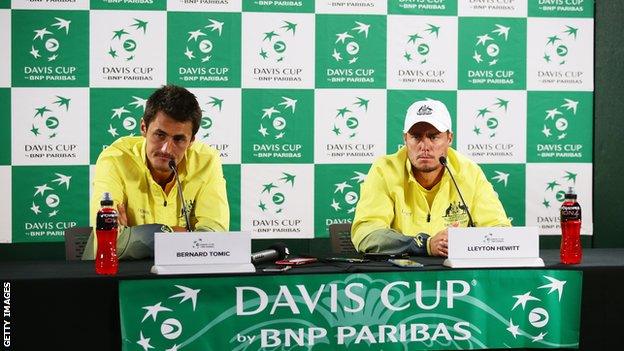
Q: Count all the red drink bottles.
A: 2